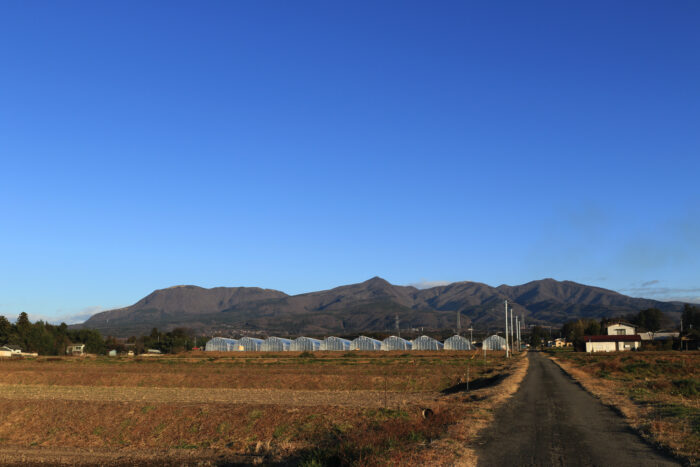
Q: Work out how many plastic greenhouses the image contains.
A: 10